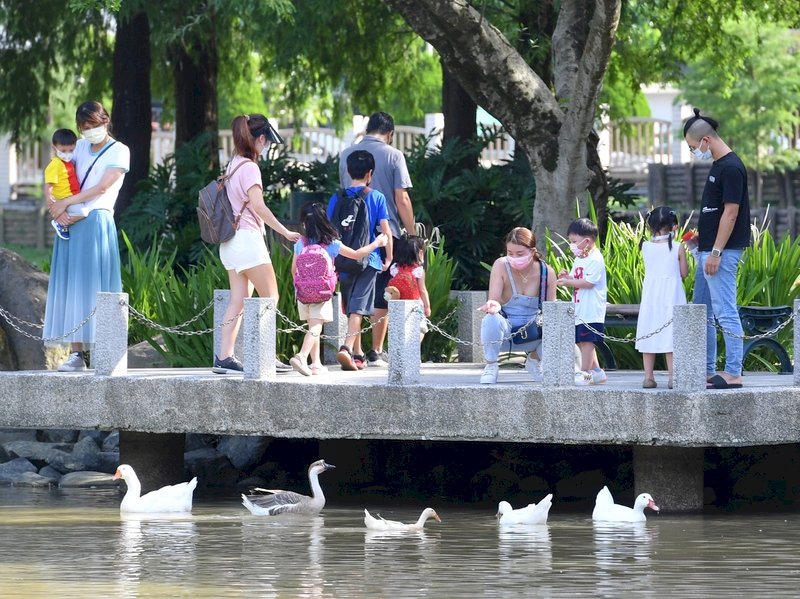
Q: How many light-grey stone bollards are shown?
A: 9